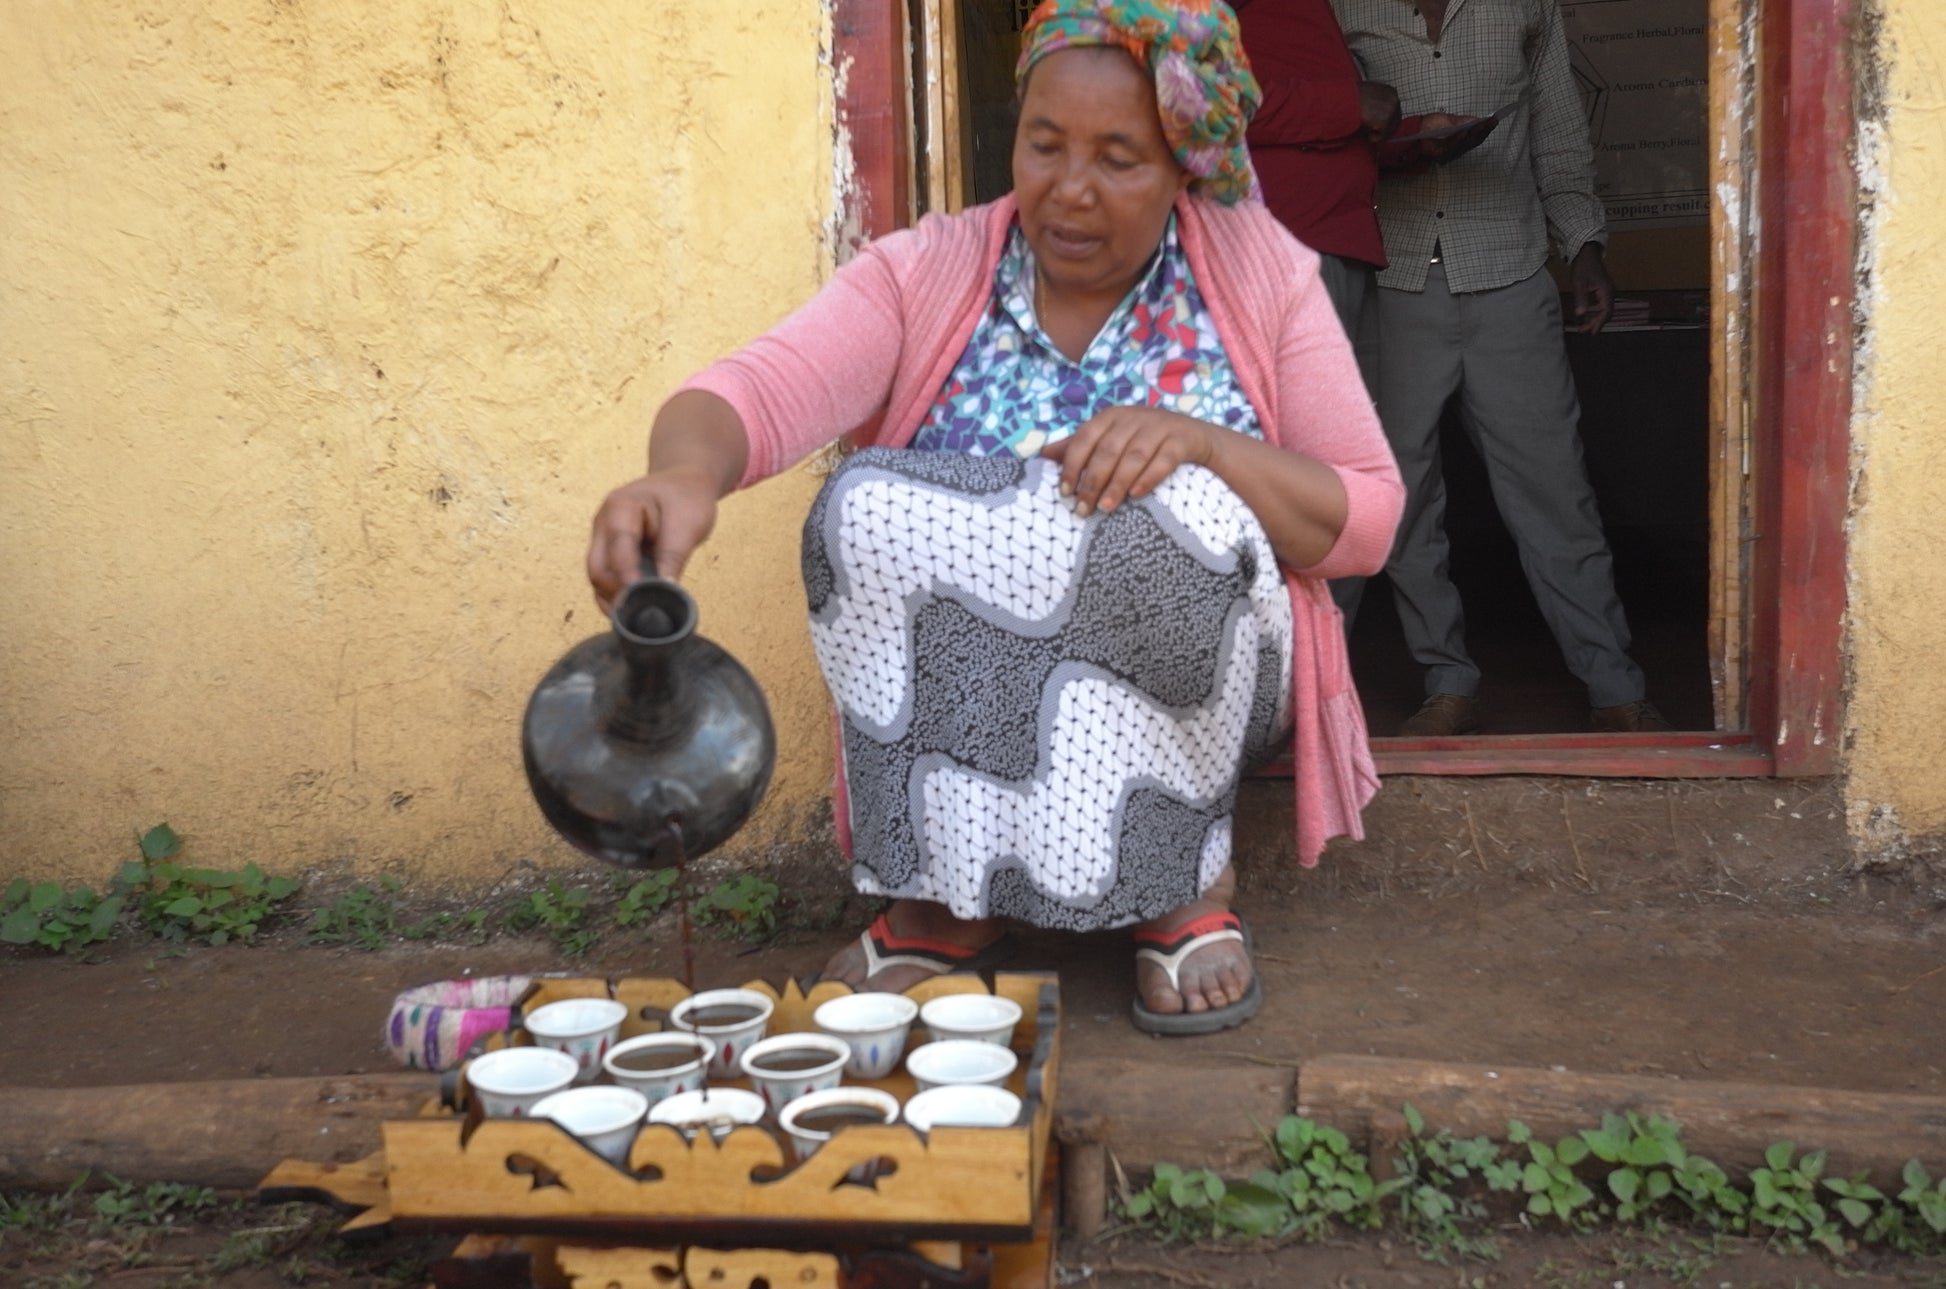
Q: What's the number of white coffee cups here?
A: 12